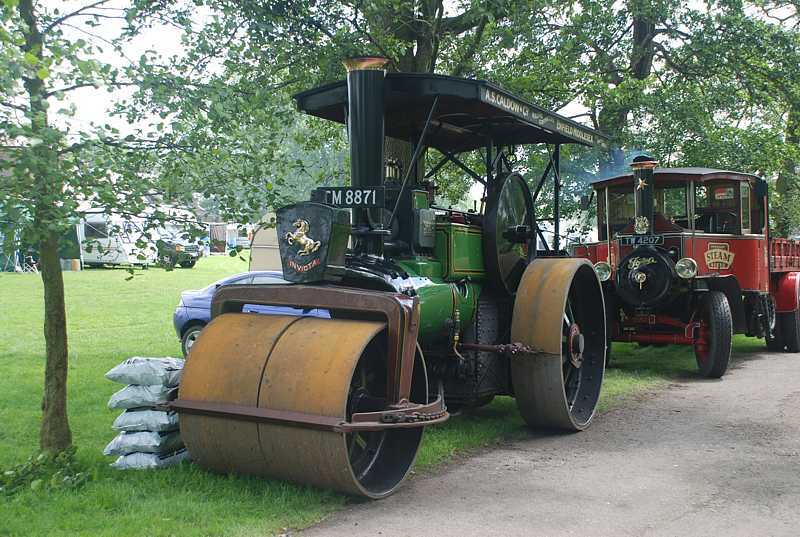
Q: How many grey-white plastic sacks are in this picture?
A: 5